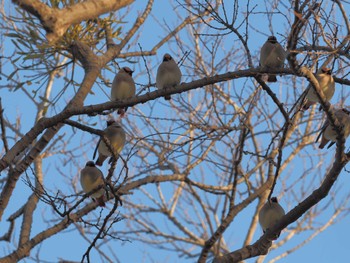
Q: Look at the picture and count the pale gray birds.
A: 8